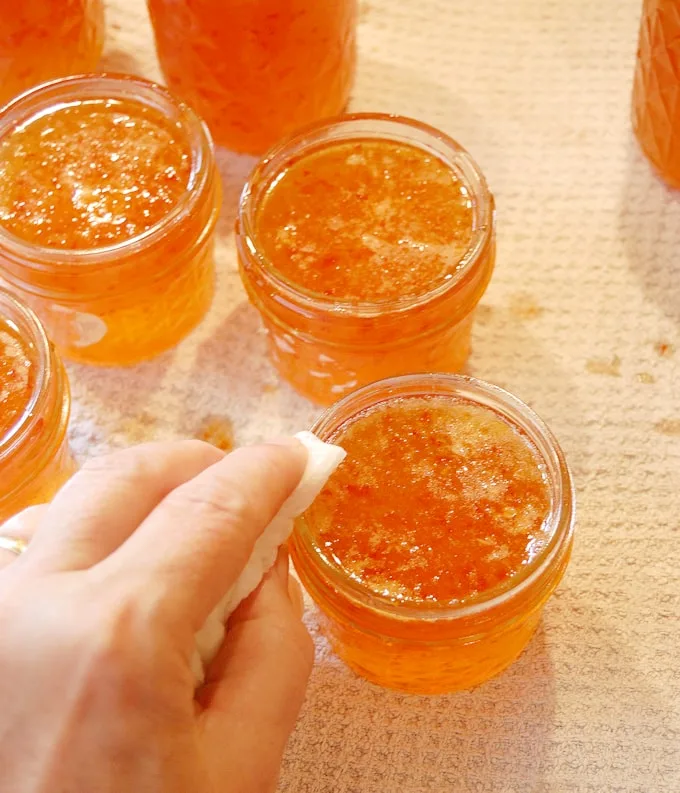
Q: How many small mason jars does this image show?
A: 4